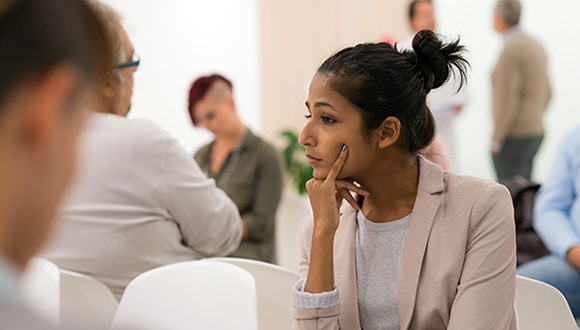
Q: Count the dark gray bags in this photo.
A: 1